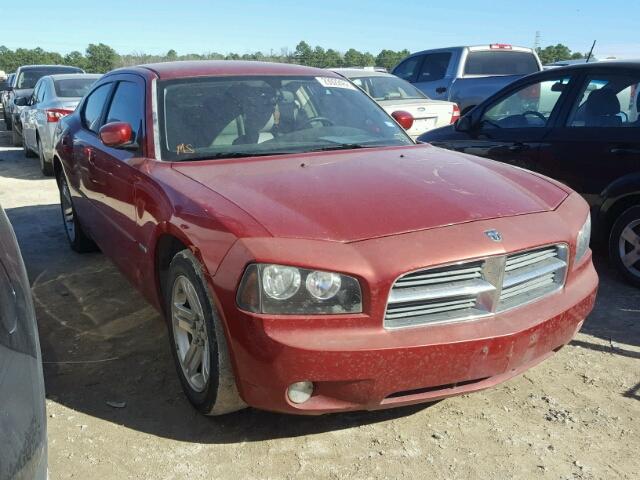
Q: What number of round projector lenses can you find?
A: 2